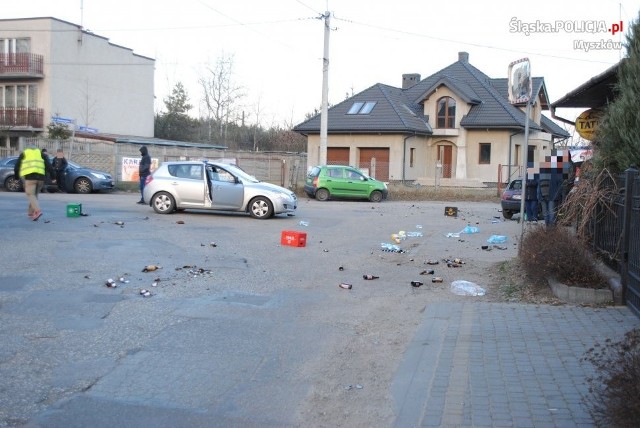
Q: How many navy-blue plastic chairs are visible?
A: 0